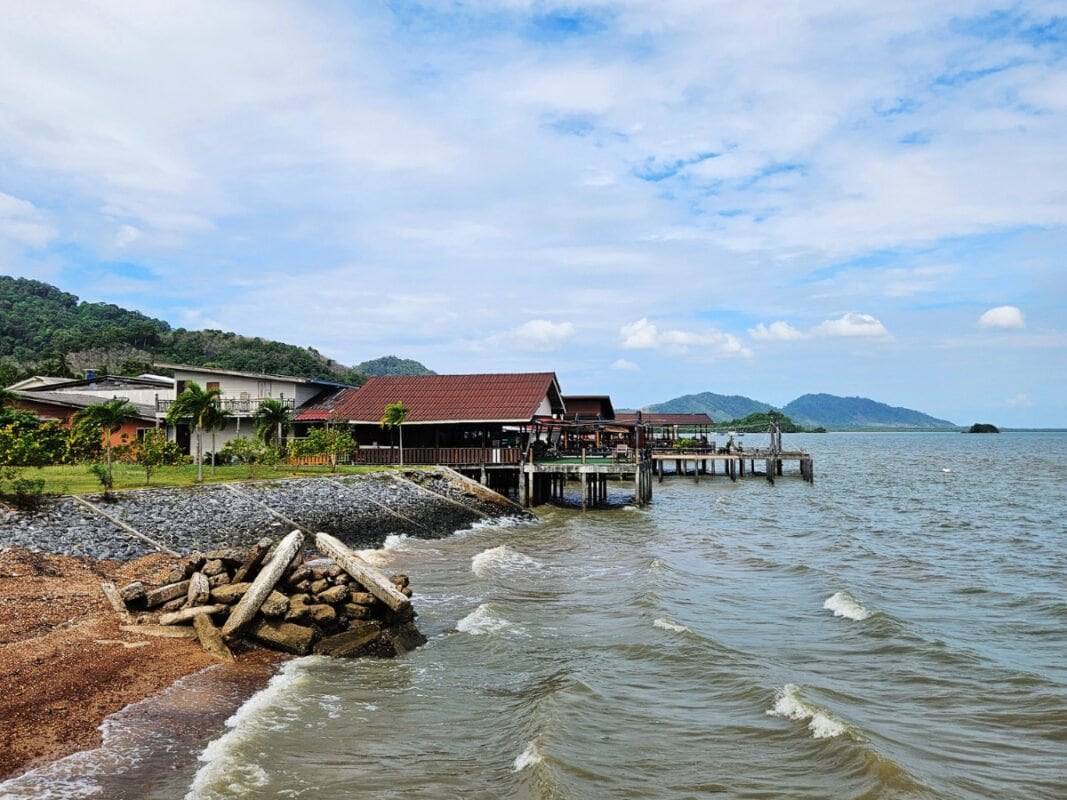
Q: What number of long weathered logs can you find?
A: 2